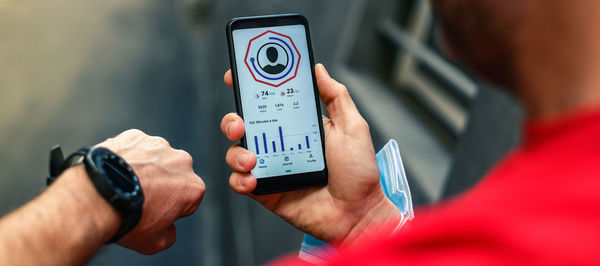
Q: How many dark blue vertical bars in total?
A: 7